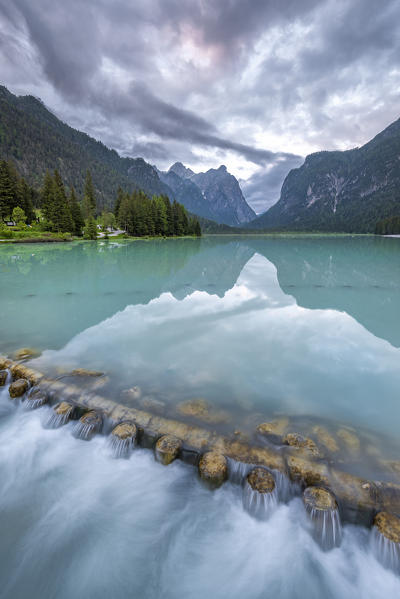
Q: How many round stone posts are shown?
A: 11